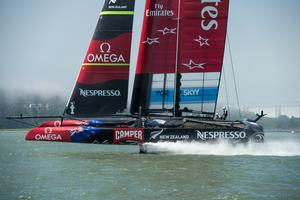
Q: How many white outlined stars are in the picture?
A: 4